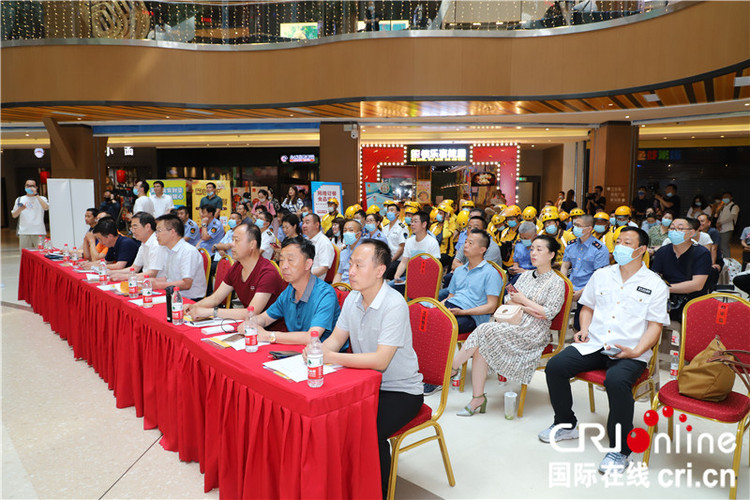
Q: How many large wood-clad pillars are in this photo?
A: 3